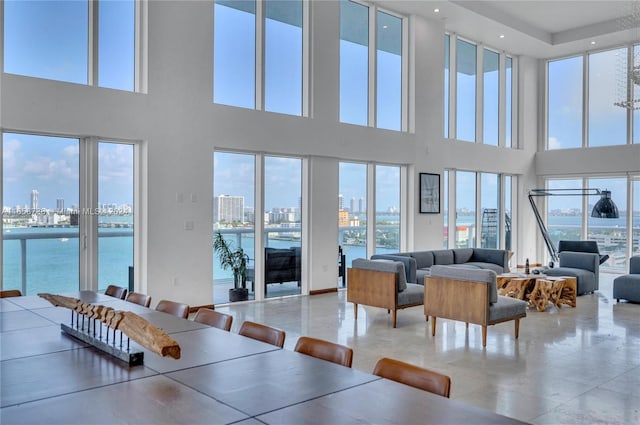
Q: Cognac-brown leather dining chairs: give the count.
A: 8